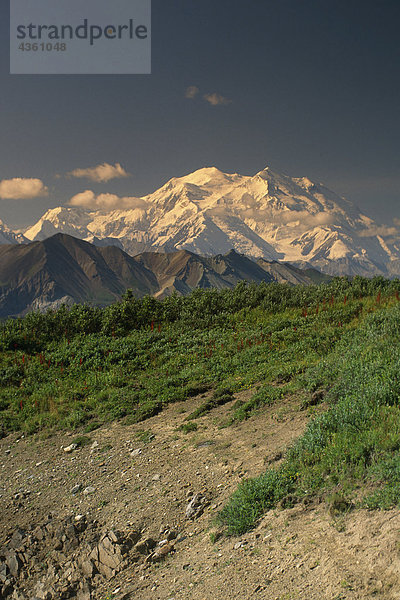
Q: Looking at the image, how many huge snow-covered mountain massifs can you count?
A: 1